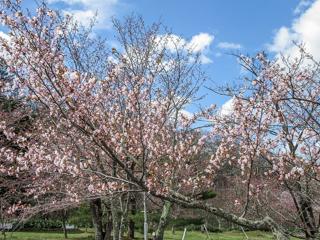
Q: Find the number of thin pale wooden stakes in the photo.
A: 3